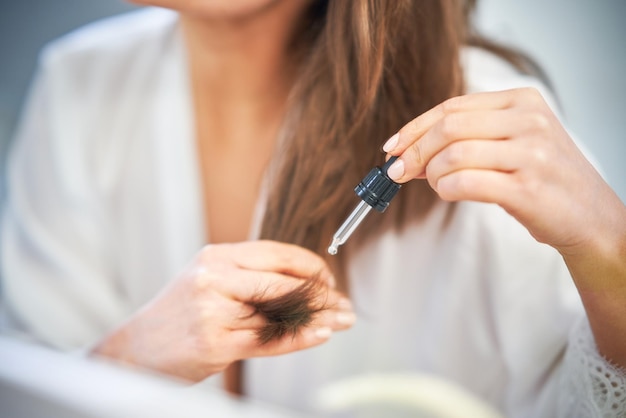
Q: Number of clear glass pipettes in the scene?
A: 1